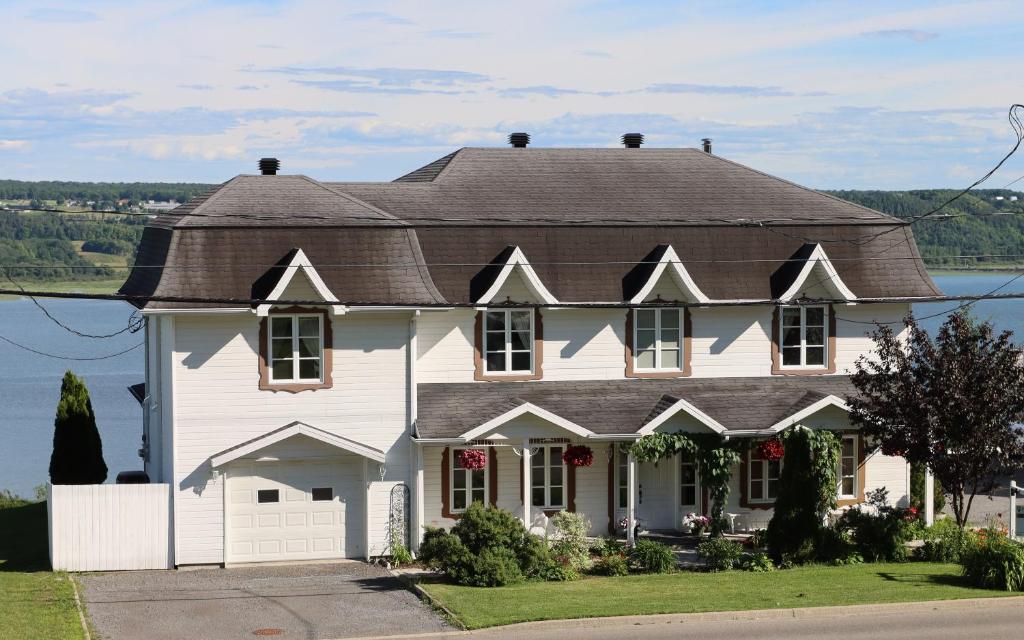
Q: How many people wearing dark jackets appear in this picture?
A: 0